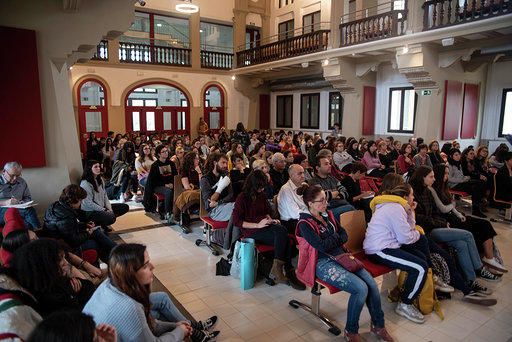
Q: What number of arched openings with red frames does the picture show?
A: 3